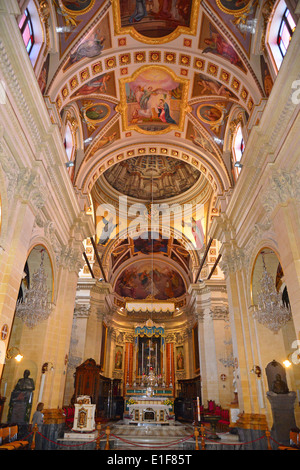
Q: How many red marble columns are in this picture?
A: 2